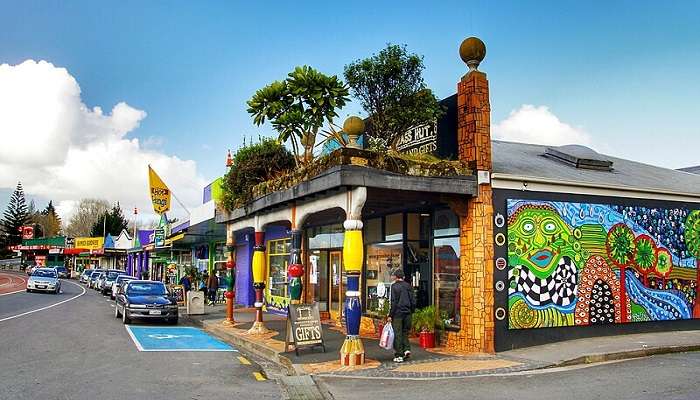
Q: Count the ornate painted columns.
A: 4